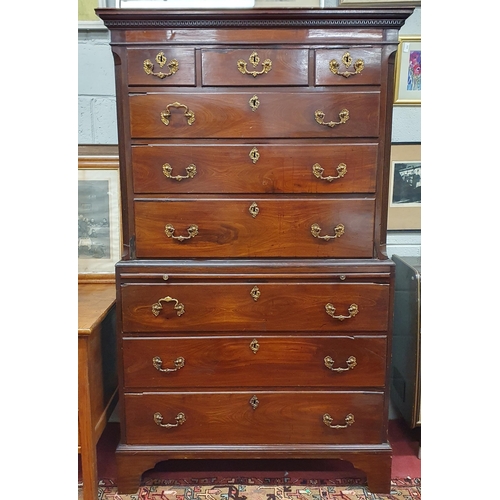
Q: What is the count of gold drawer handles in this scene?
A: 15